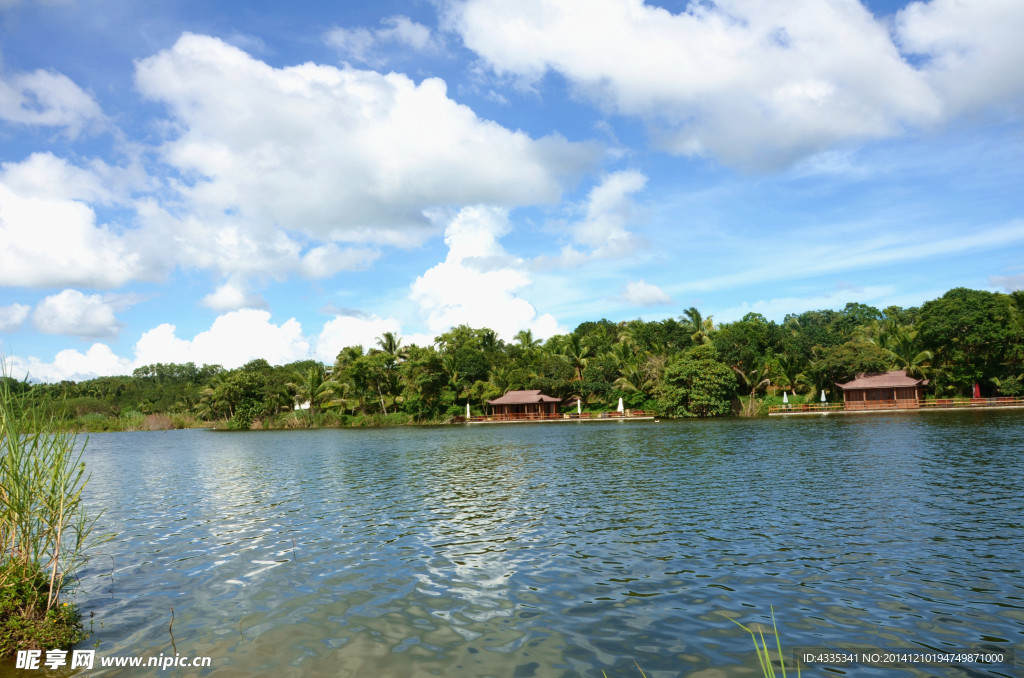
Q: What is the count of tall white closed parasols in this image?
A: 5